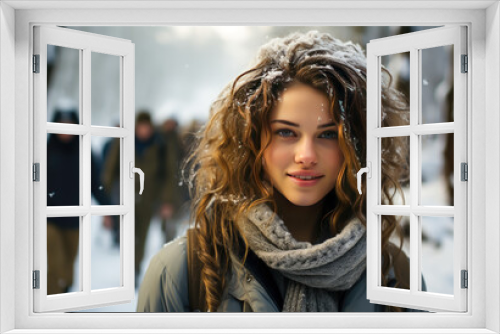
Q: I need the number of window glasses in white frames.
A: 12